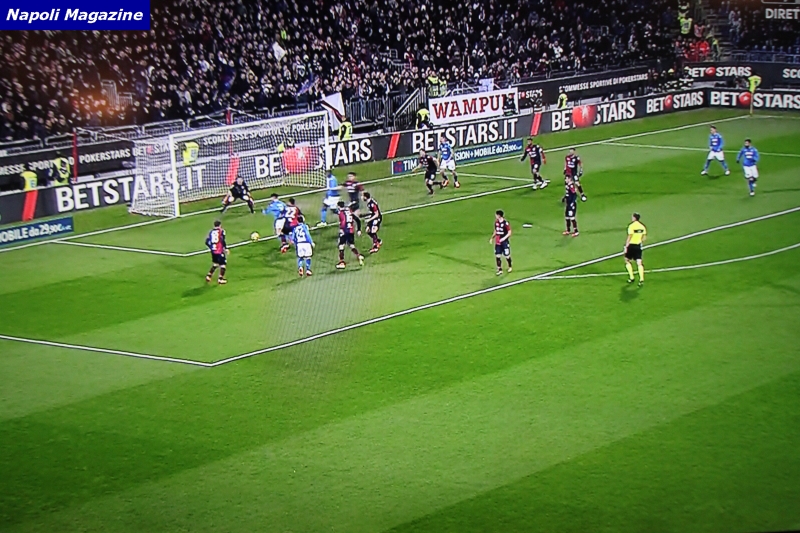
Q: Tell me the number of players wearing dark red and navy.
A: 10